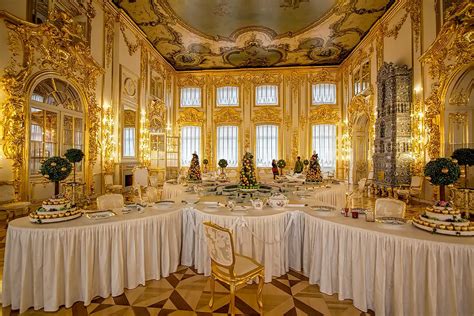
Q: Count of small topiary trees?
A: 8